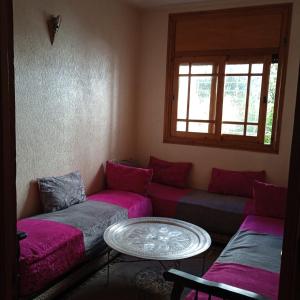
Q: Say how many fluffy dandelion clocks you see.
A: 0